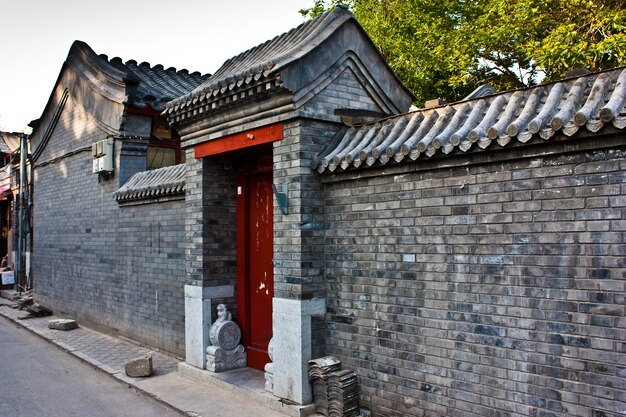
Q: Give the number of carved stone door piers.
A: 2